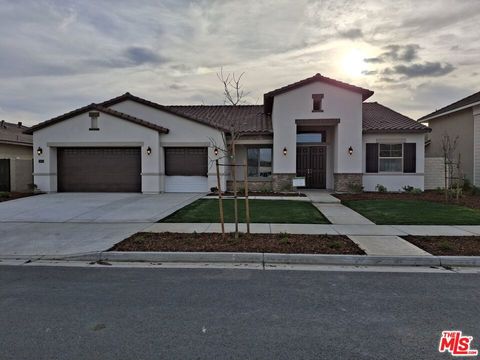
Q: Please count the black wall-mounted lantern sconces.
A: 5